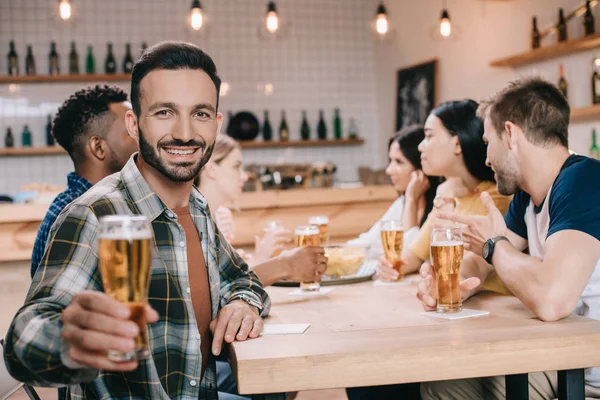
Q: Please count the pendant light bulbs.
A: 5